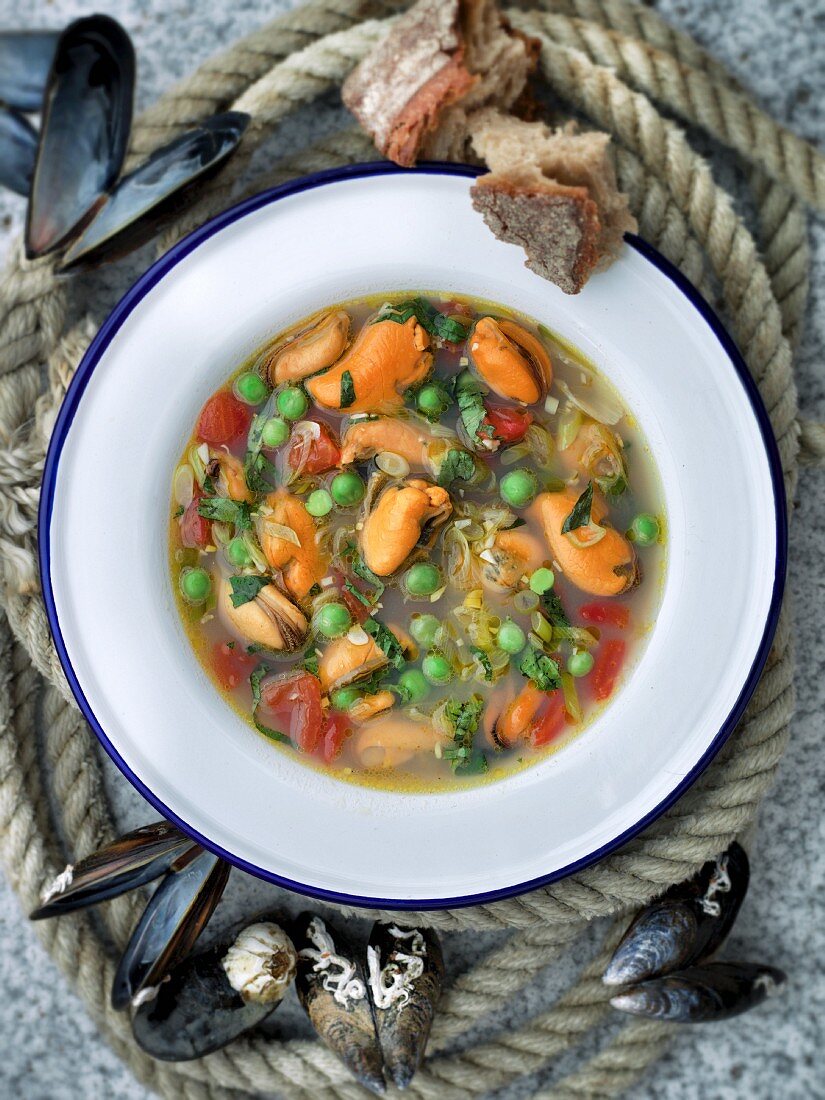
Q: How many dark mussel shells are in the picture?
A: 11